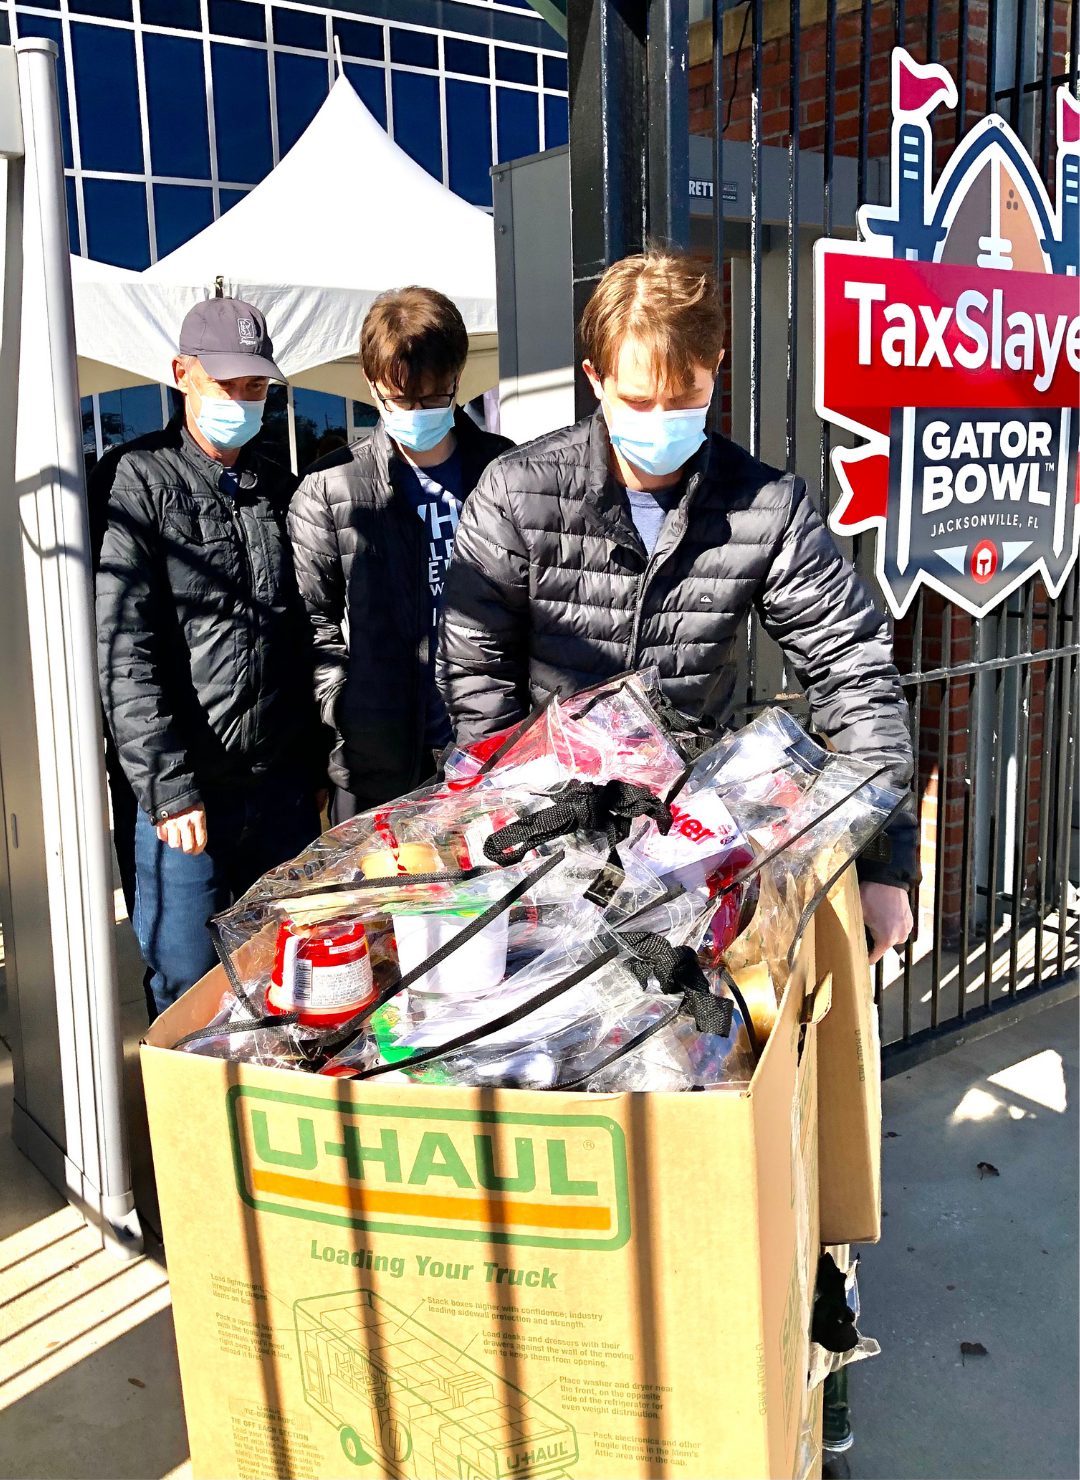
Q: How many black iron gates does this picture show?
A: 1